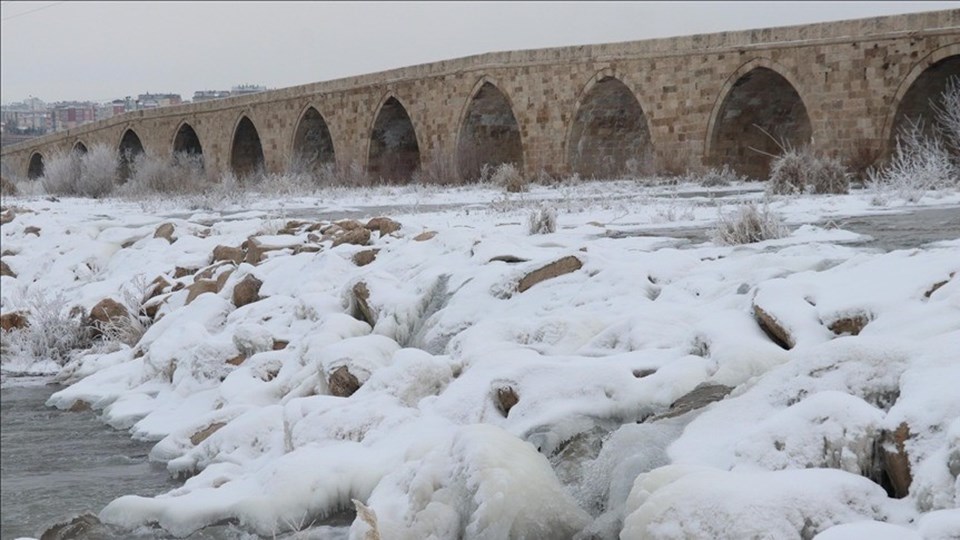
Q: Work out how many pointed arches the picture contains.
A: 11